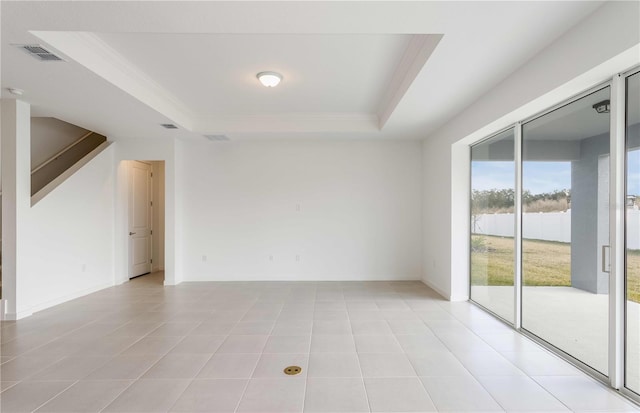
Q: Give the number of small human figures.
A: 0